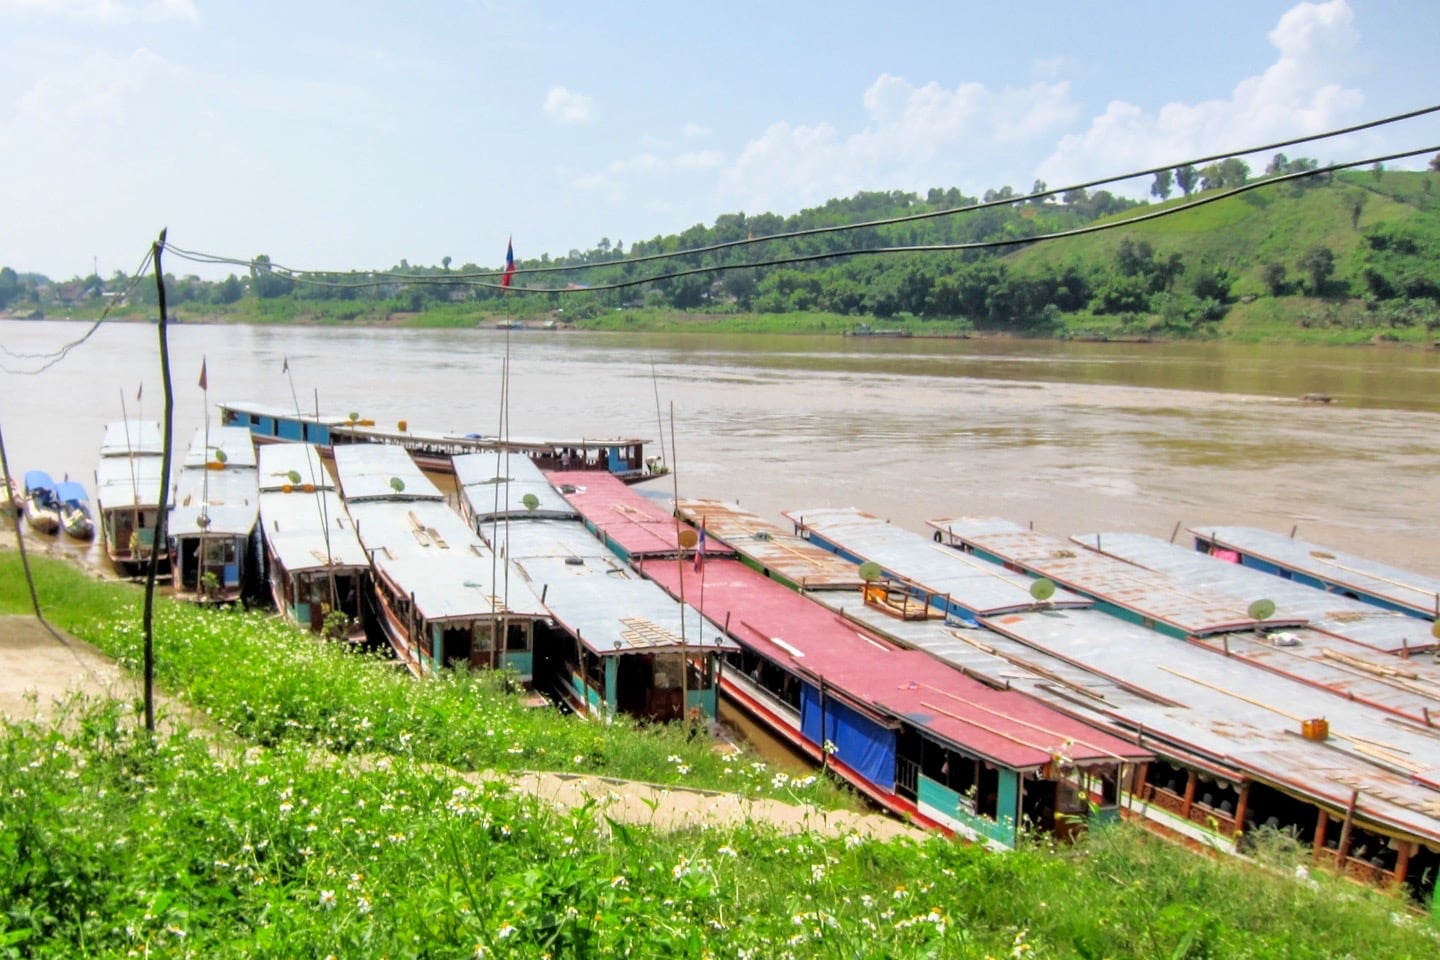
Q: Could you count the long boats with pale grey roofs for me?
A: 11